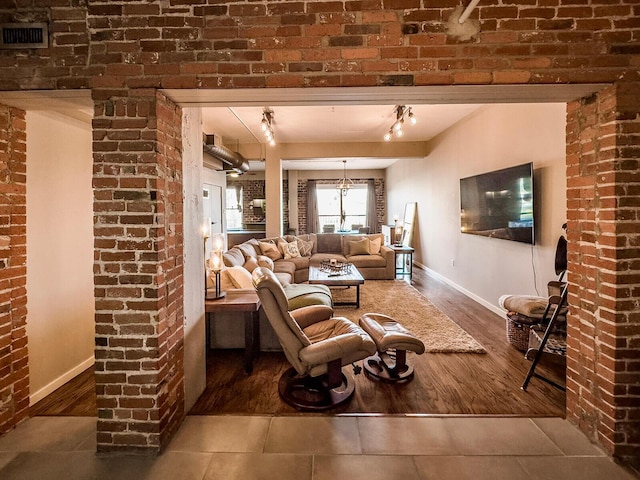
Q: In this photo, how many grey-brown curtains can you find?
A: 2